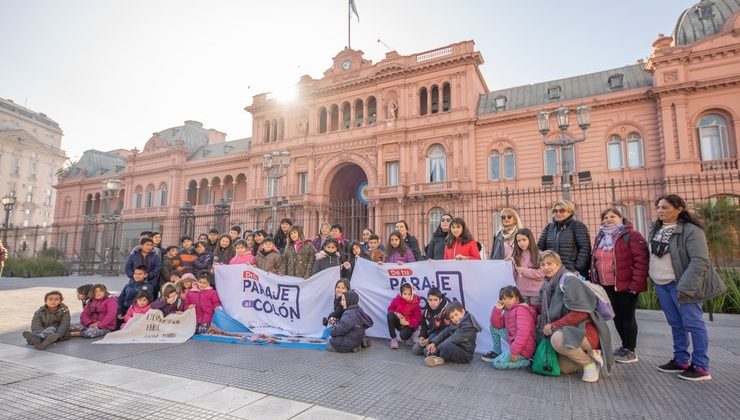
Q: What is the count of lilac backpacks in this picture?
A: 1